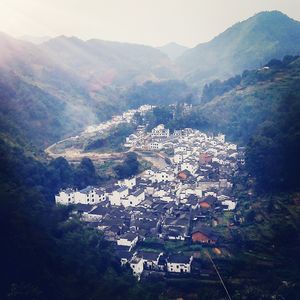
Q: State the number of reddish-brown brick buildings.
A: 4